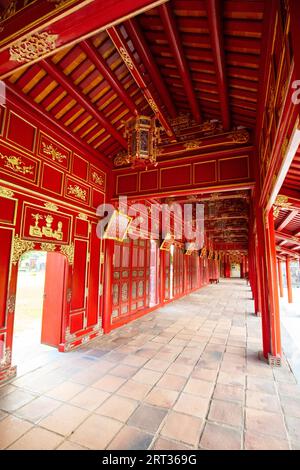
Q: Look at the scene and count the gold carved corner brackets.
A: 2